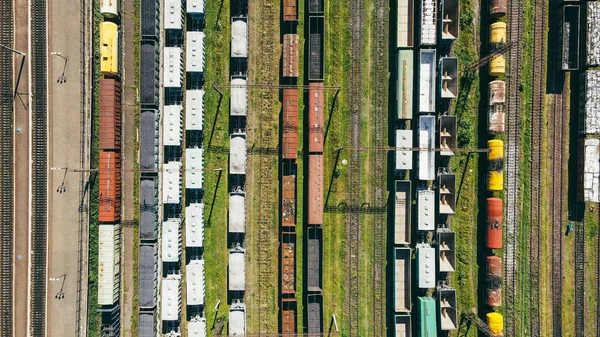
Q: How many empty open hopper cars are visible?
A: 6